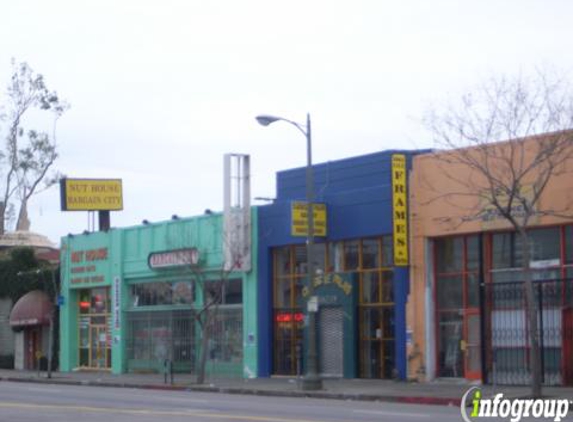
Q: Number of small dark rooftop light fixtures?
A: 5